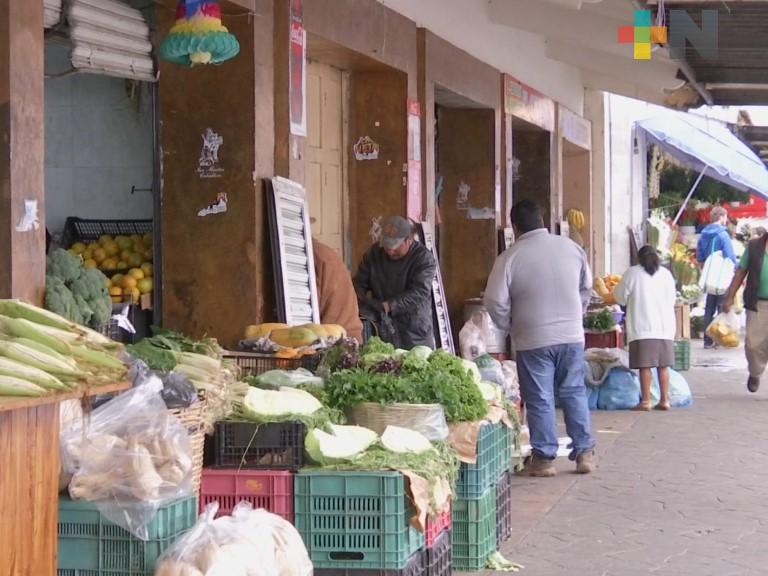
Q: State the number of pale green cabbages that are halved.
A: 3